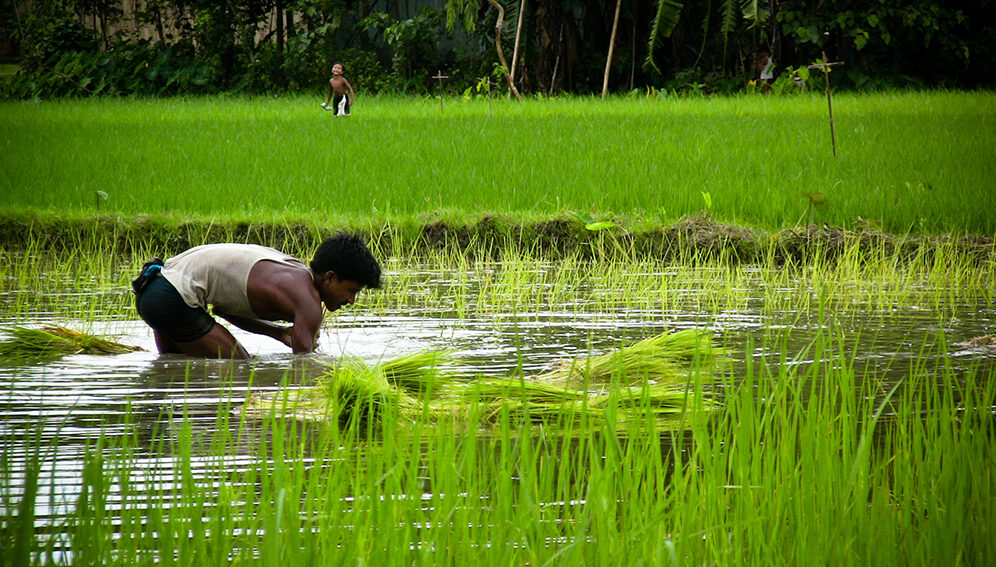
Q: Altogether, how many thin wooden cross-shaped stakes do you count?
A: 3